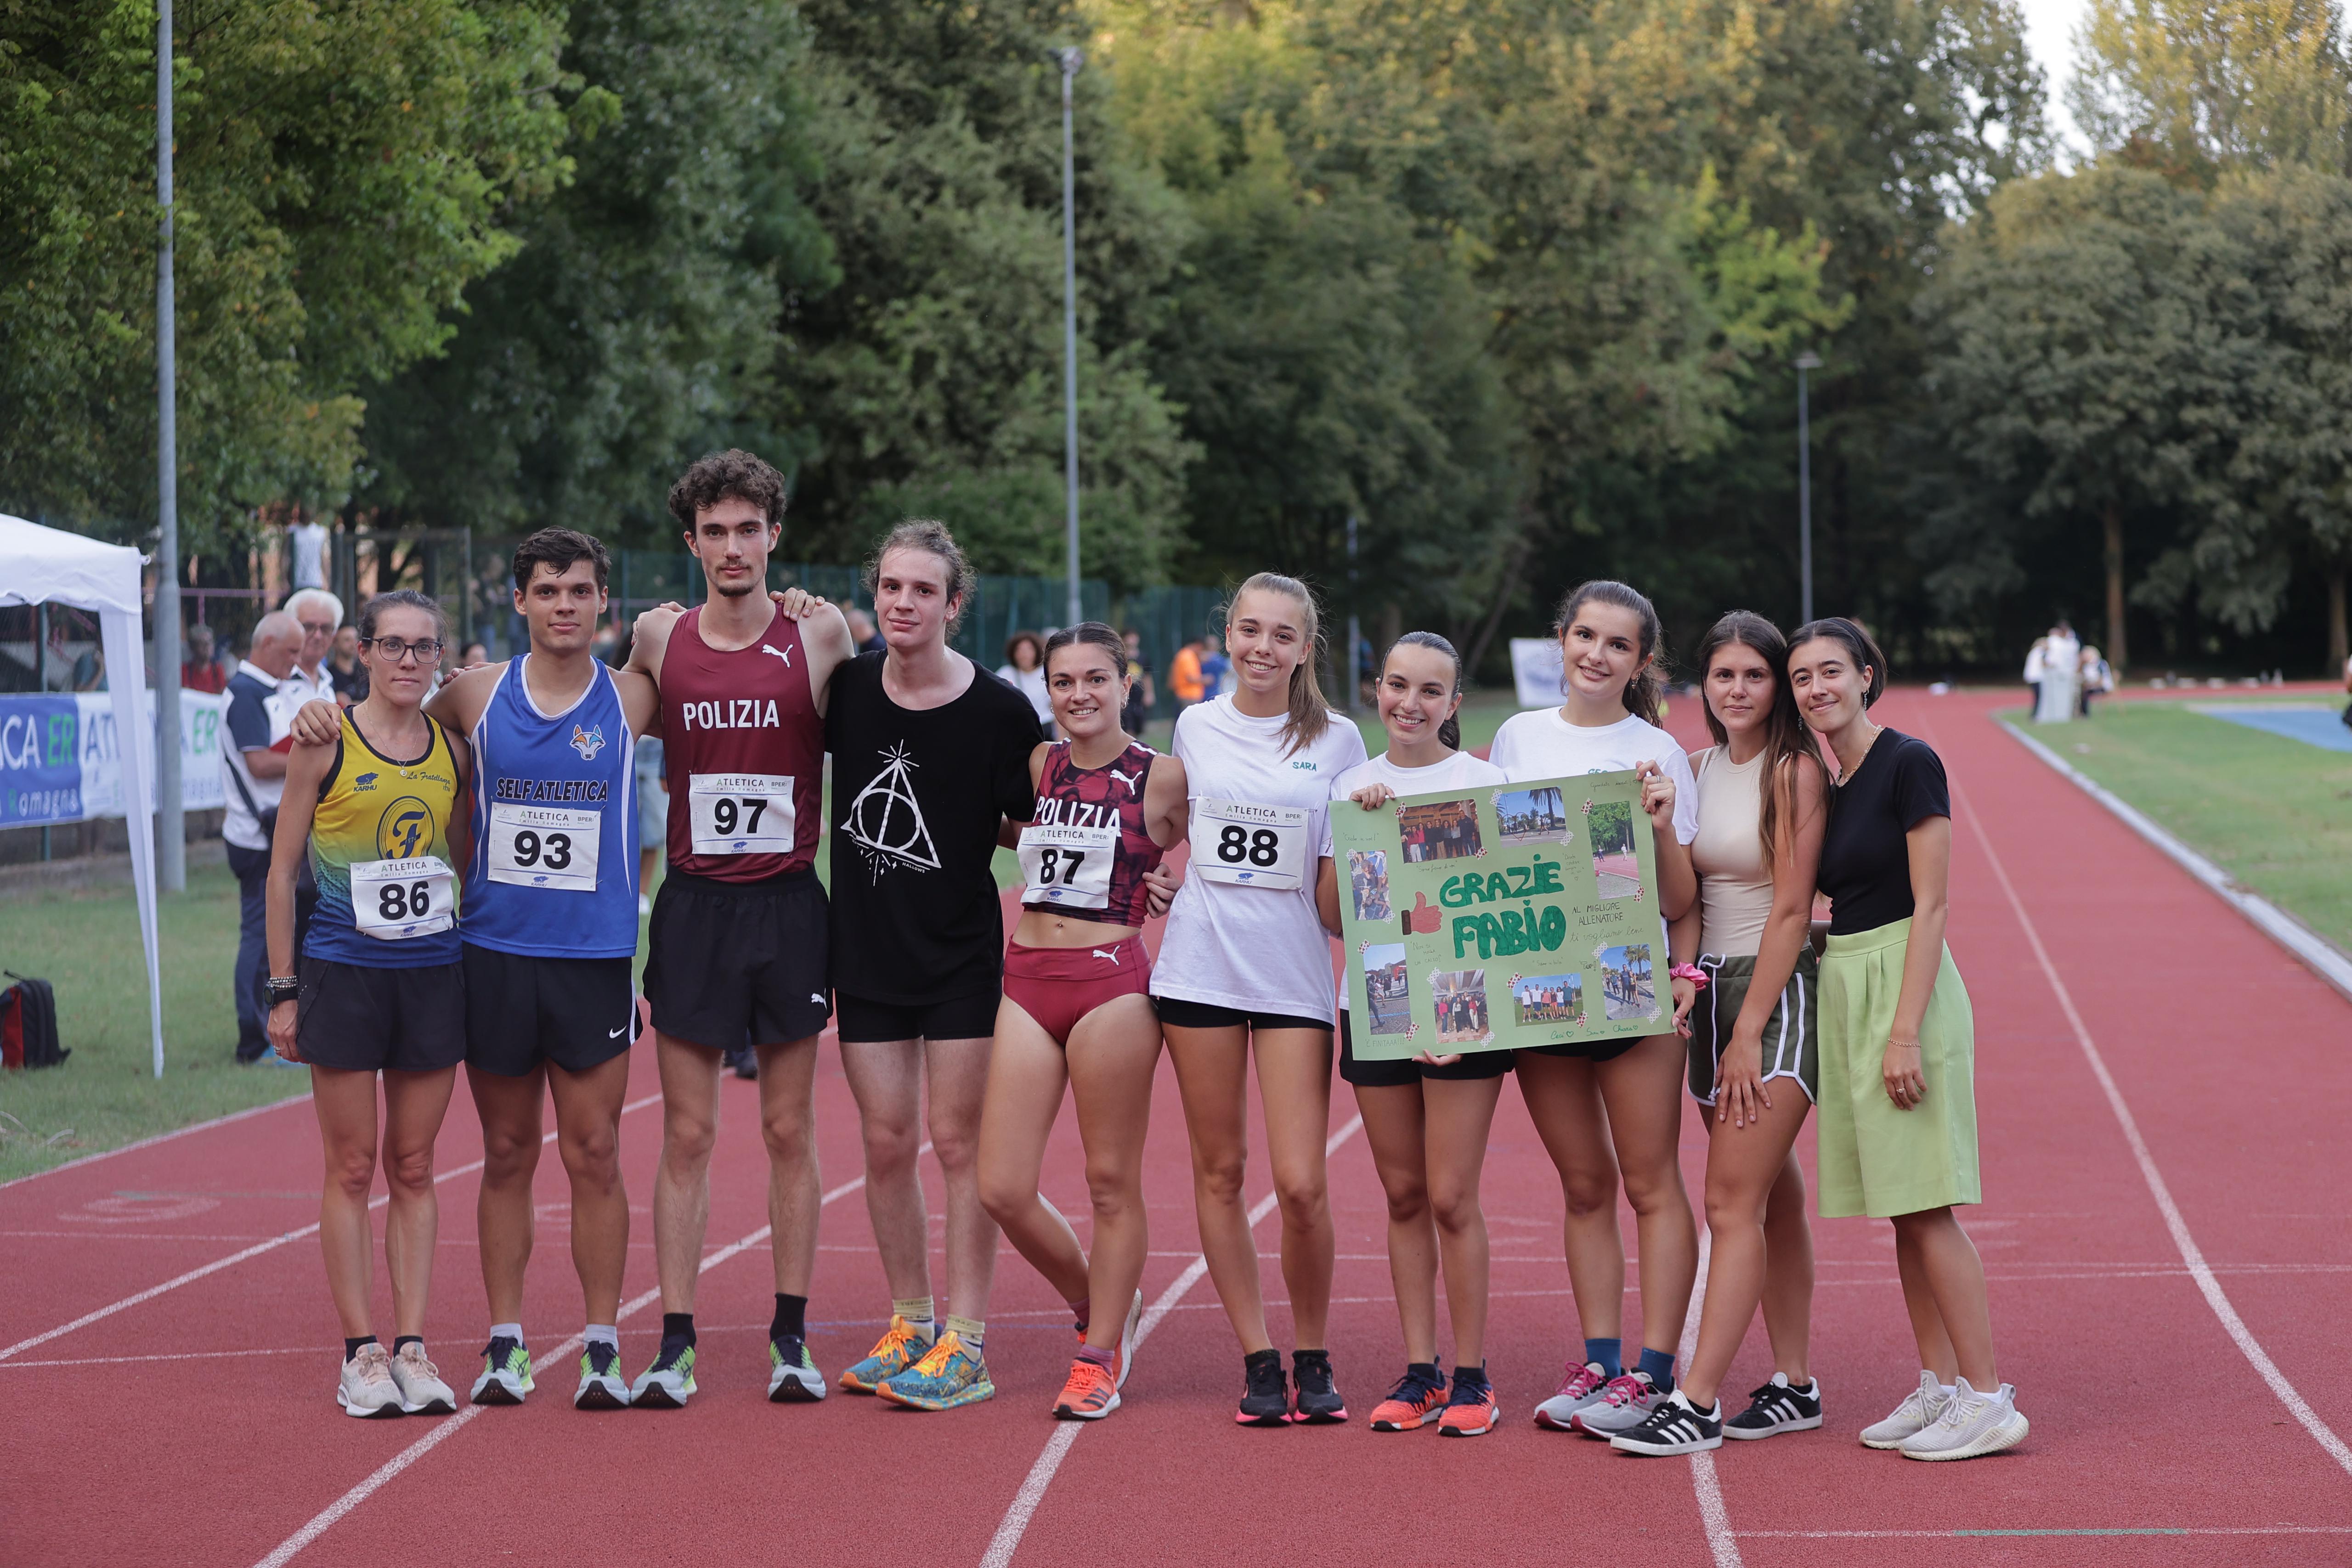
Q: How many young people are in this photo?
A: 10